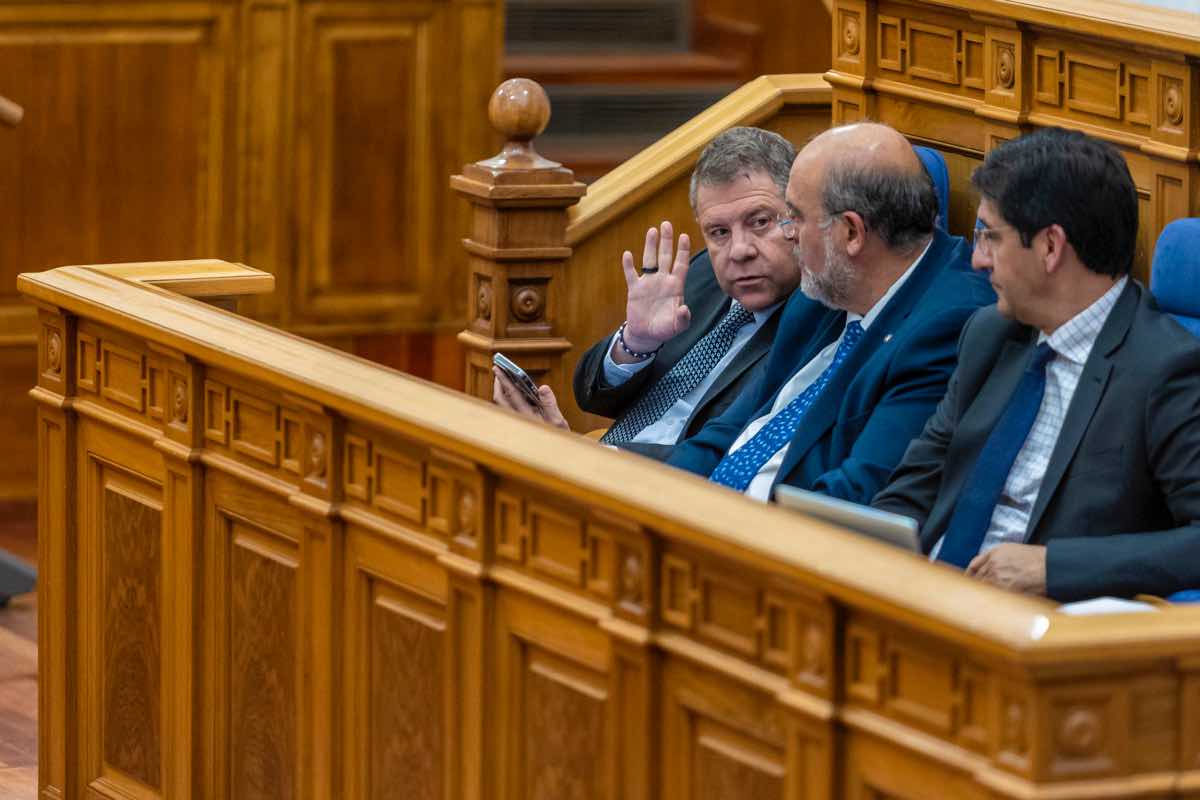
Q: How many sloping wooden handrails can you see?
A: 1